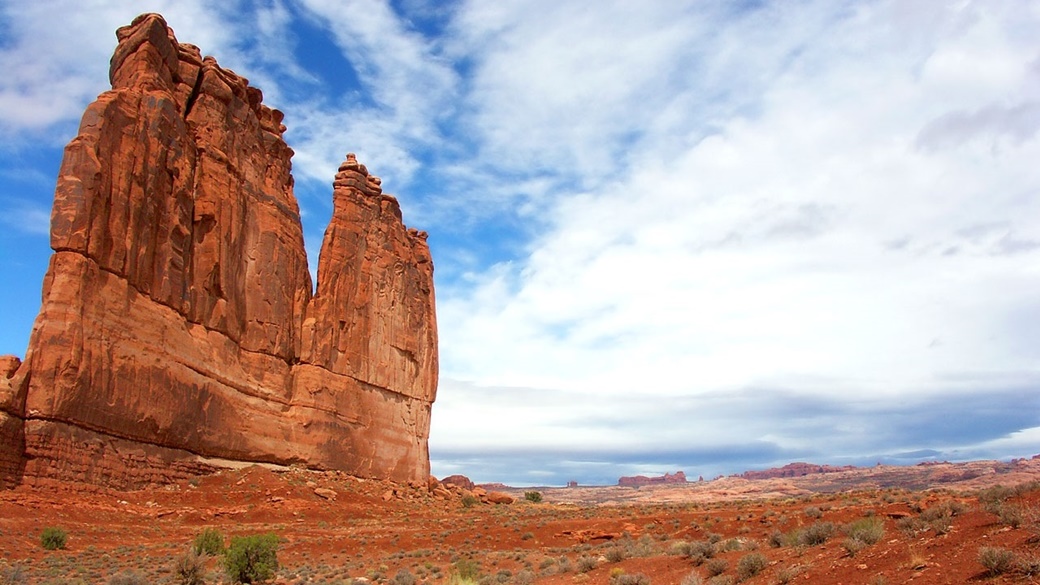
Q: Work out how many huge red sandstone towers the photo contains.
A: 2